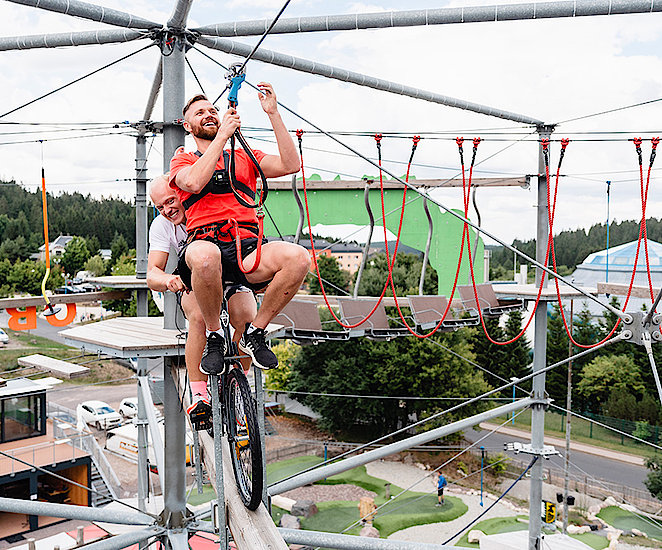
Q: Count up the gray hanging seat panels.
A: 4